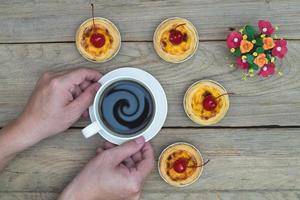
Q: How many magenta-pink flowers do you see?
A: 5